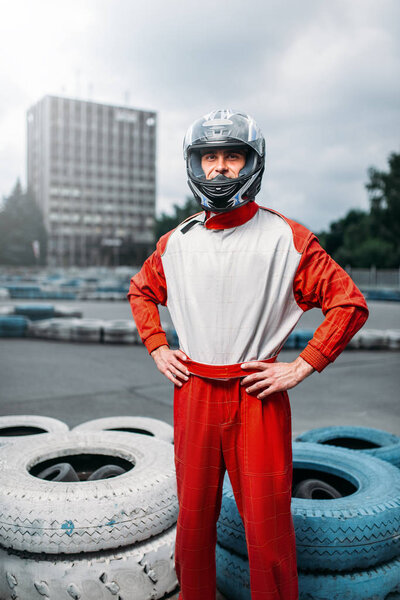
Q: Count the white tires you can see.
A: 4